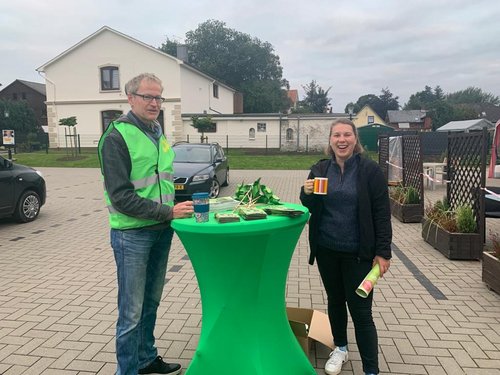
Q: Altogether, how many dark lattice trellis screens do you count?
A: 3